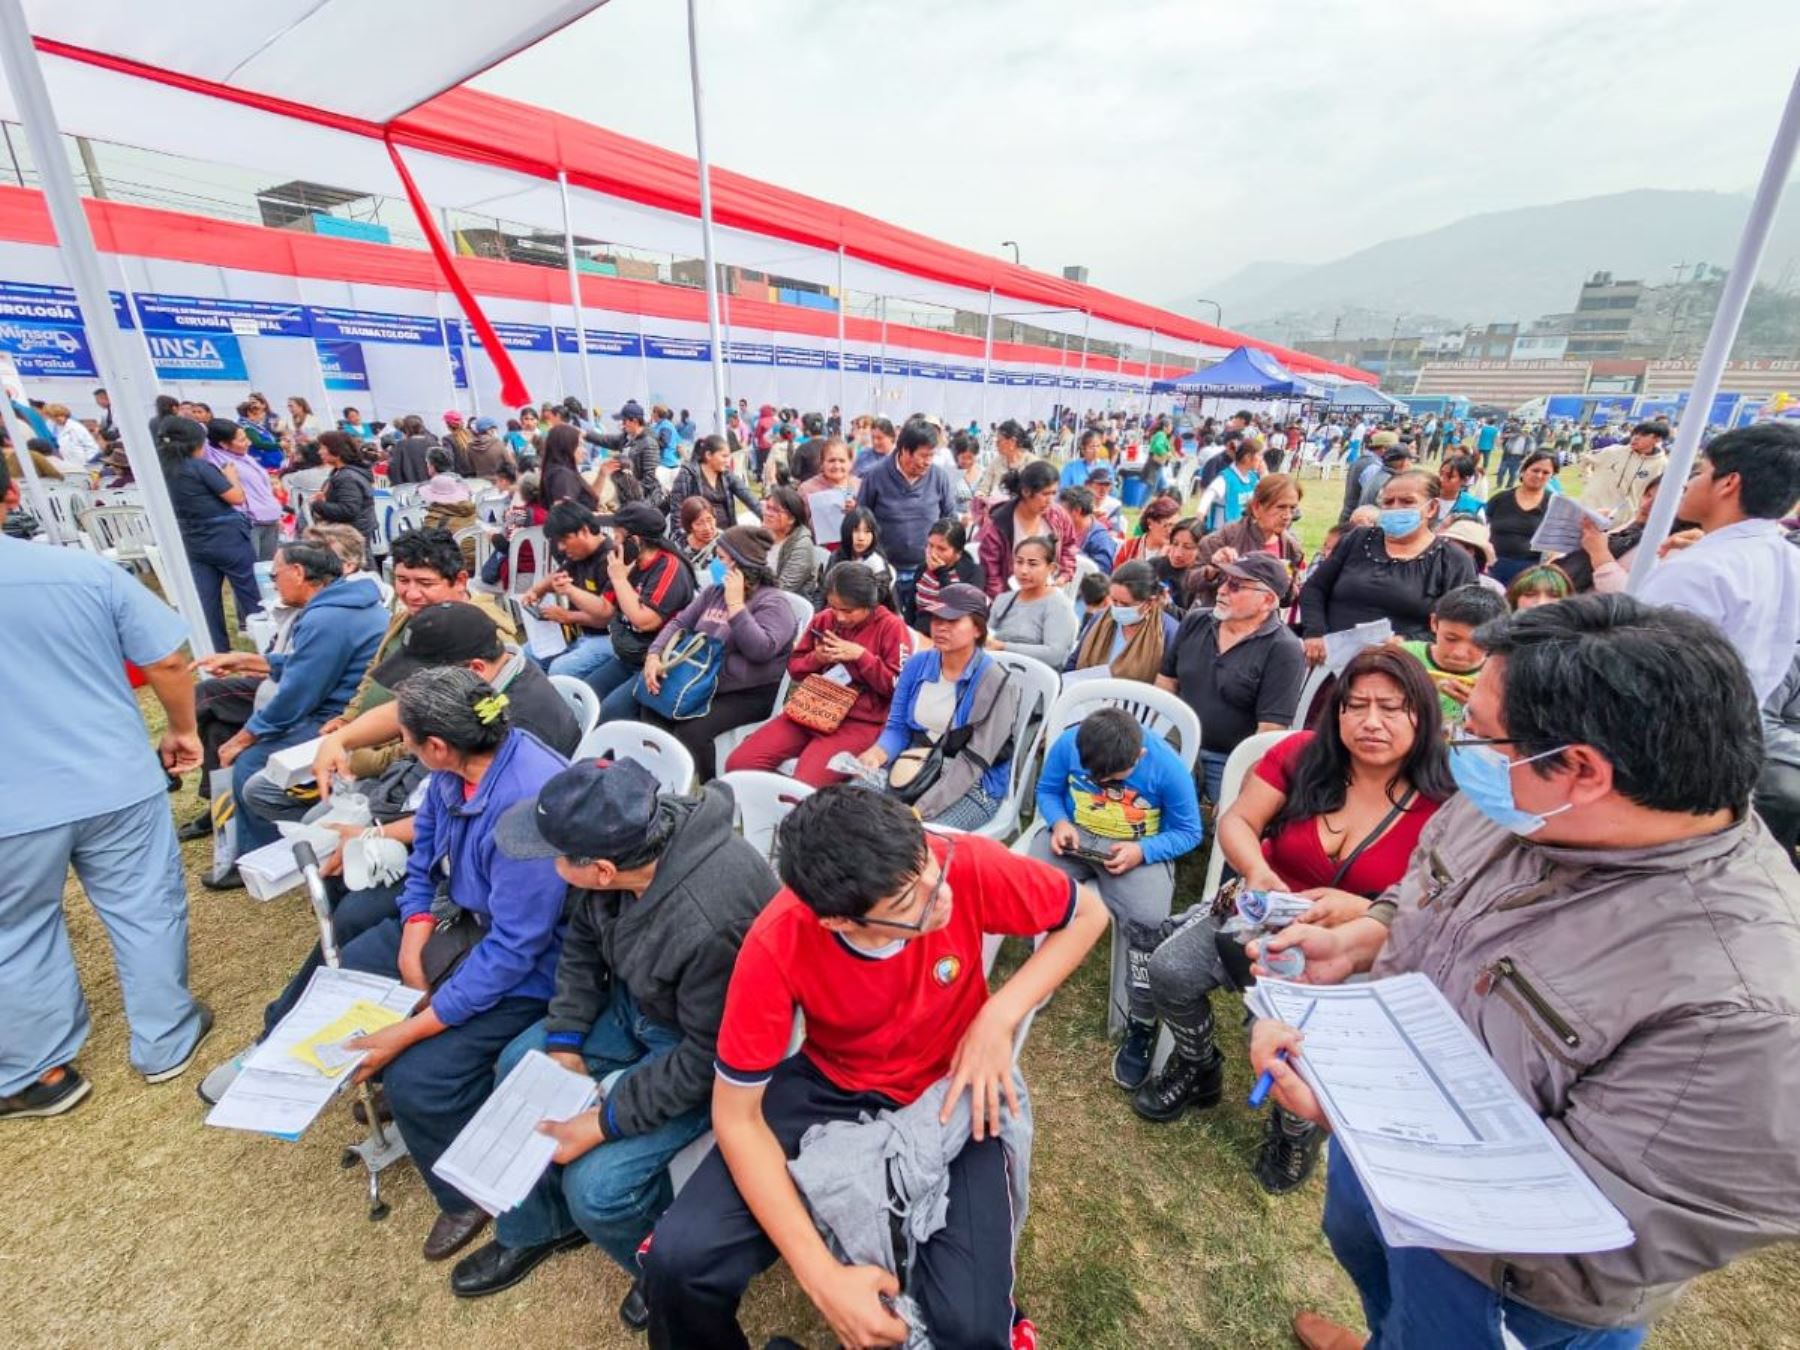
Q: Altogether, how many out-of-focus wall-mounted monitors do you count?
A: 0